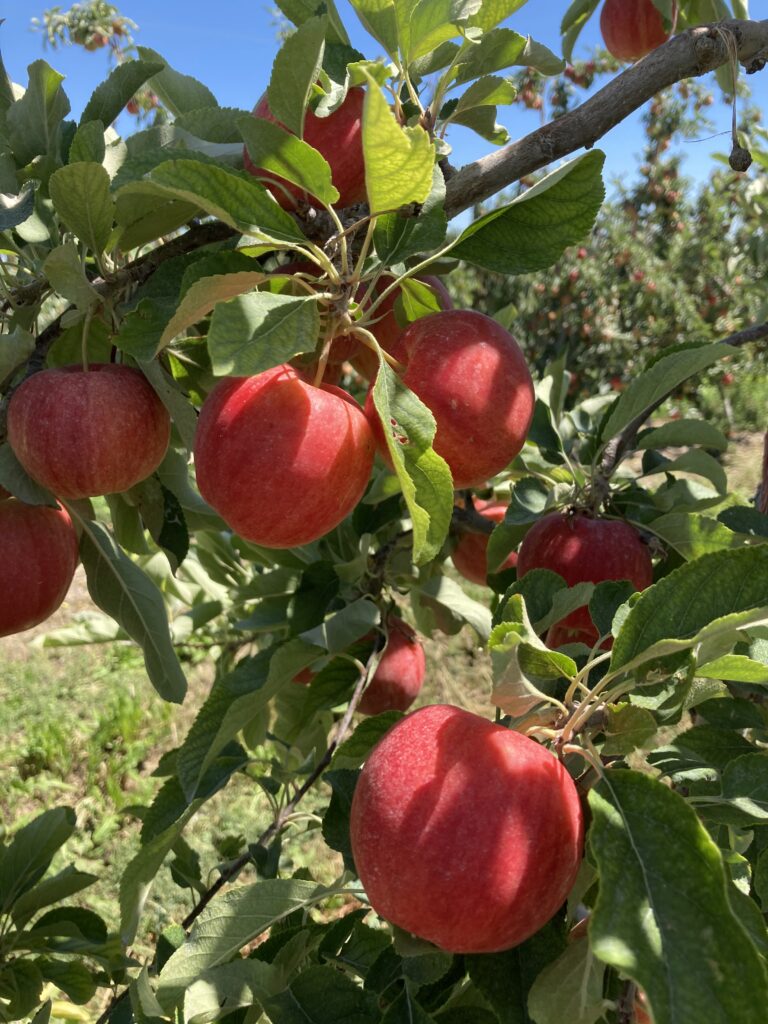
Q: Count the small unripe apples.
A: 0